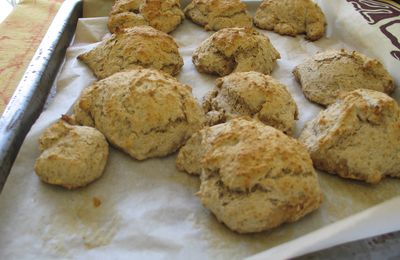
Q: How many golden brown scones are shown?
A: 11